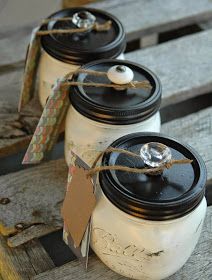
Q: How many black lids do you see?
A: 3